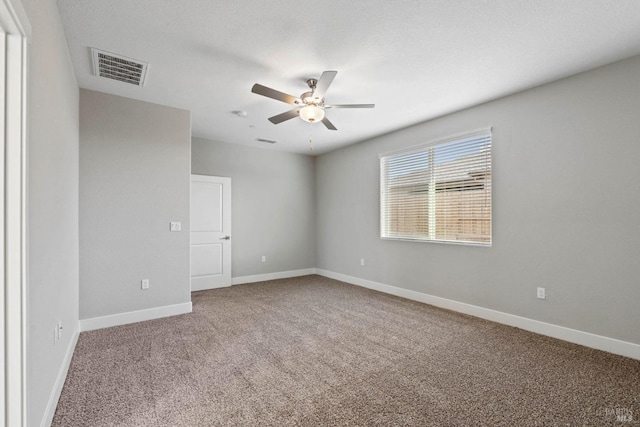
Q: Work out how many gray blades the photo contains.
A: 5